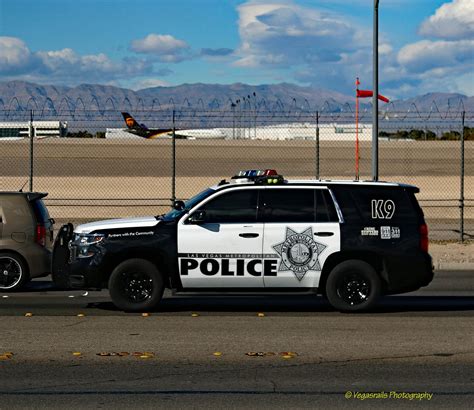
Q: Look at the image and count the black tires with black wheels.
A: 2